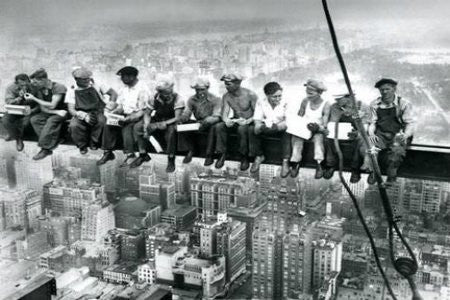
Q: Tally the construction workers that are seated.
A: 11